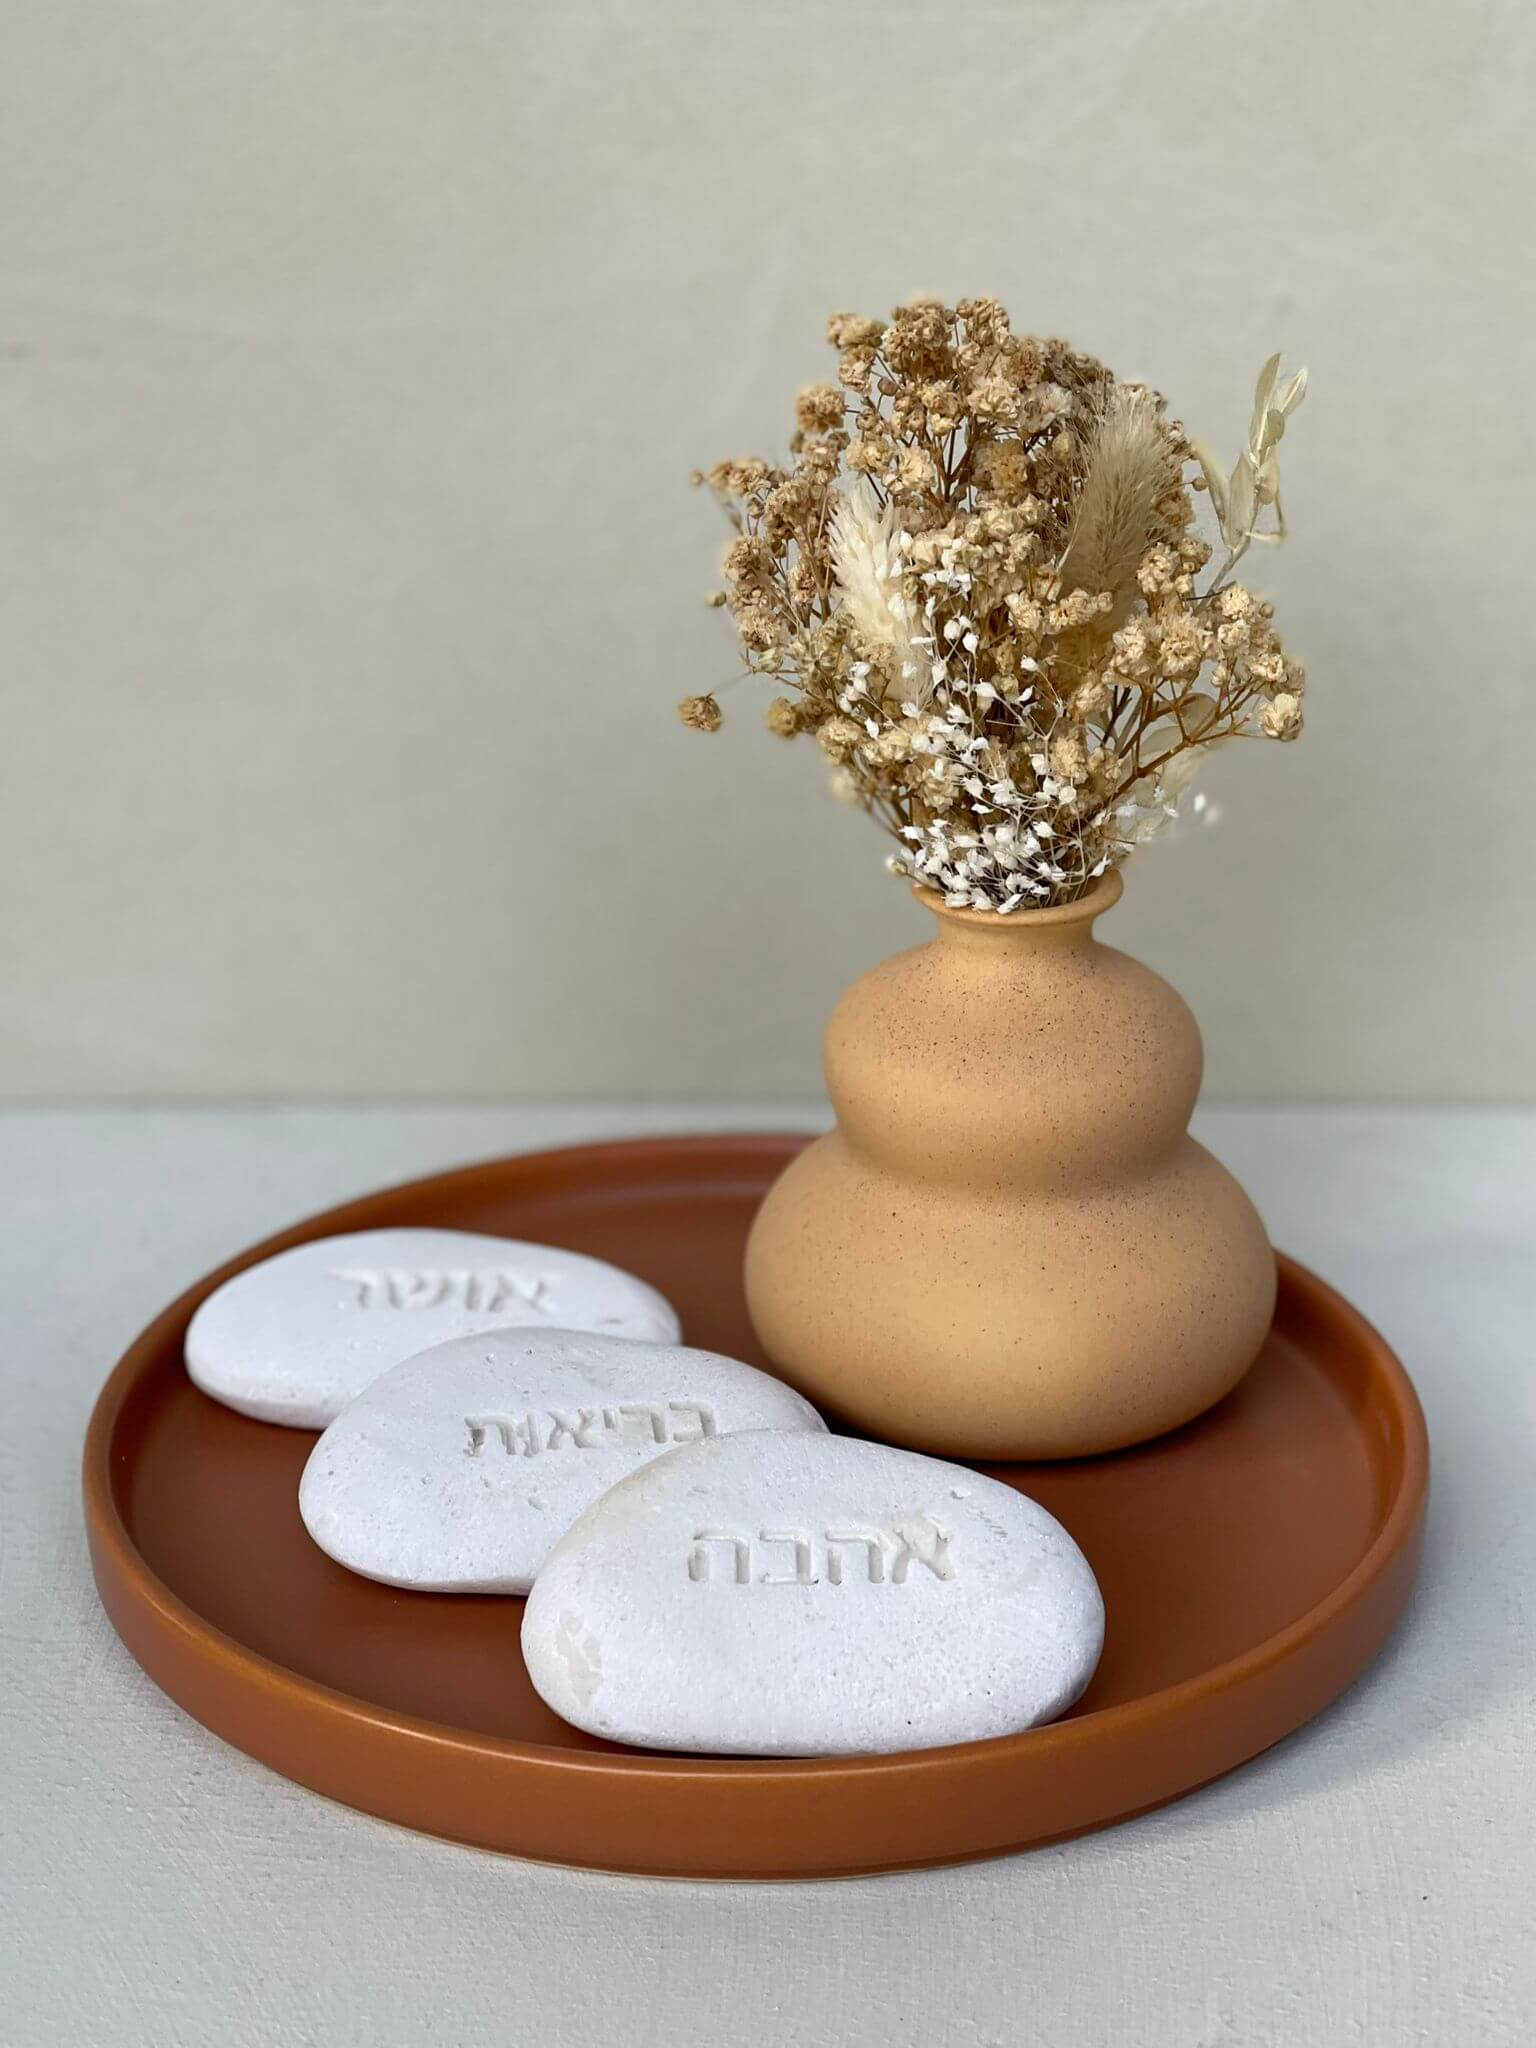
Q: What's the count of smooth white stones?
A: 3